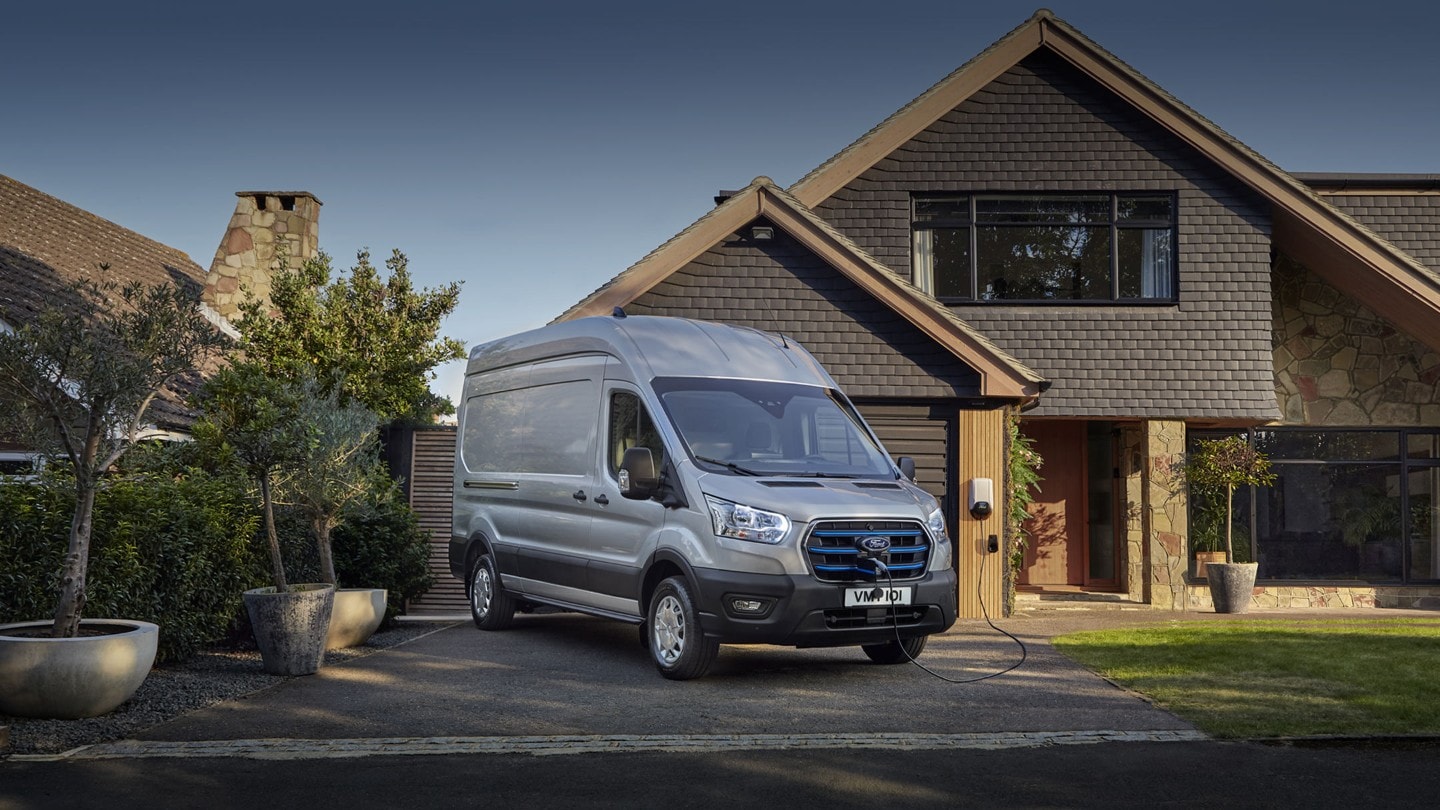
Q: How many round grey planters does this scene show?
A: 4